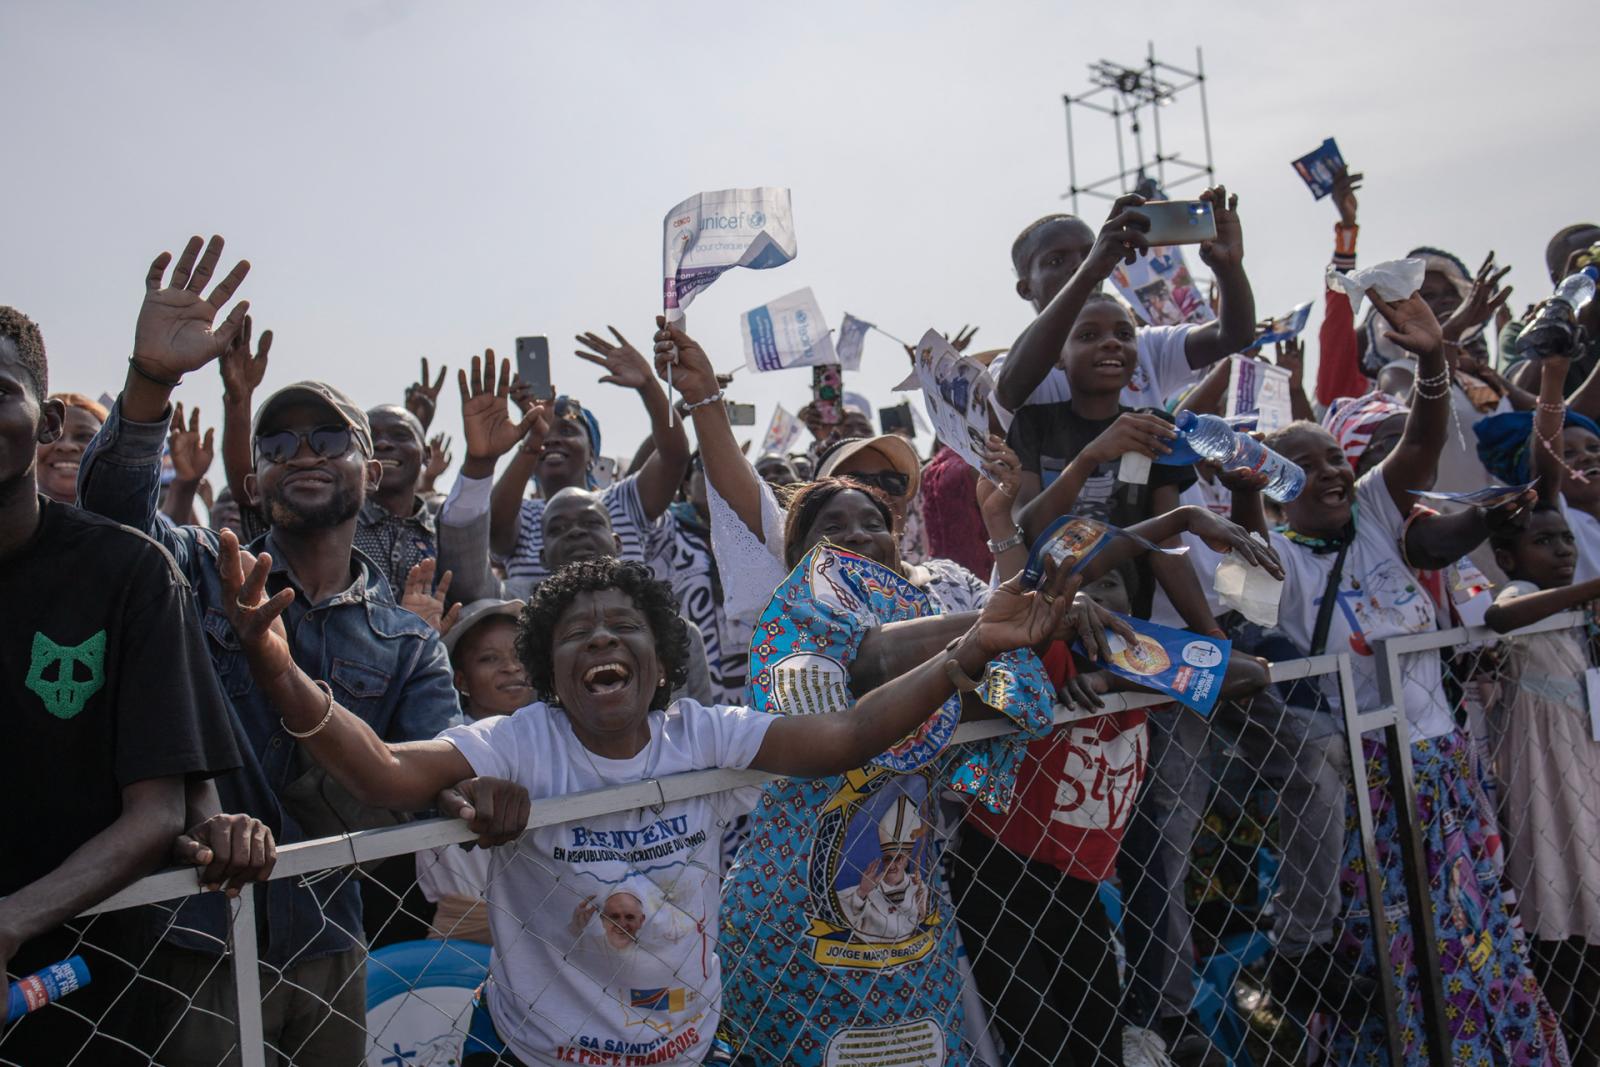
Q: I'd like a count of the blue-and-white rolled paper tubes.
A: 1